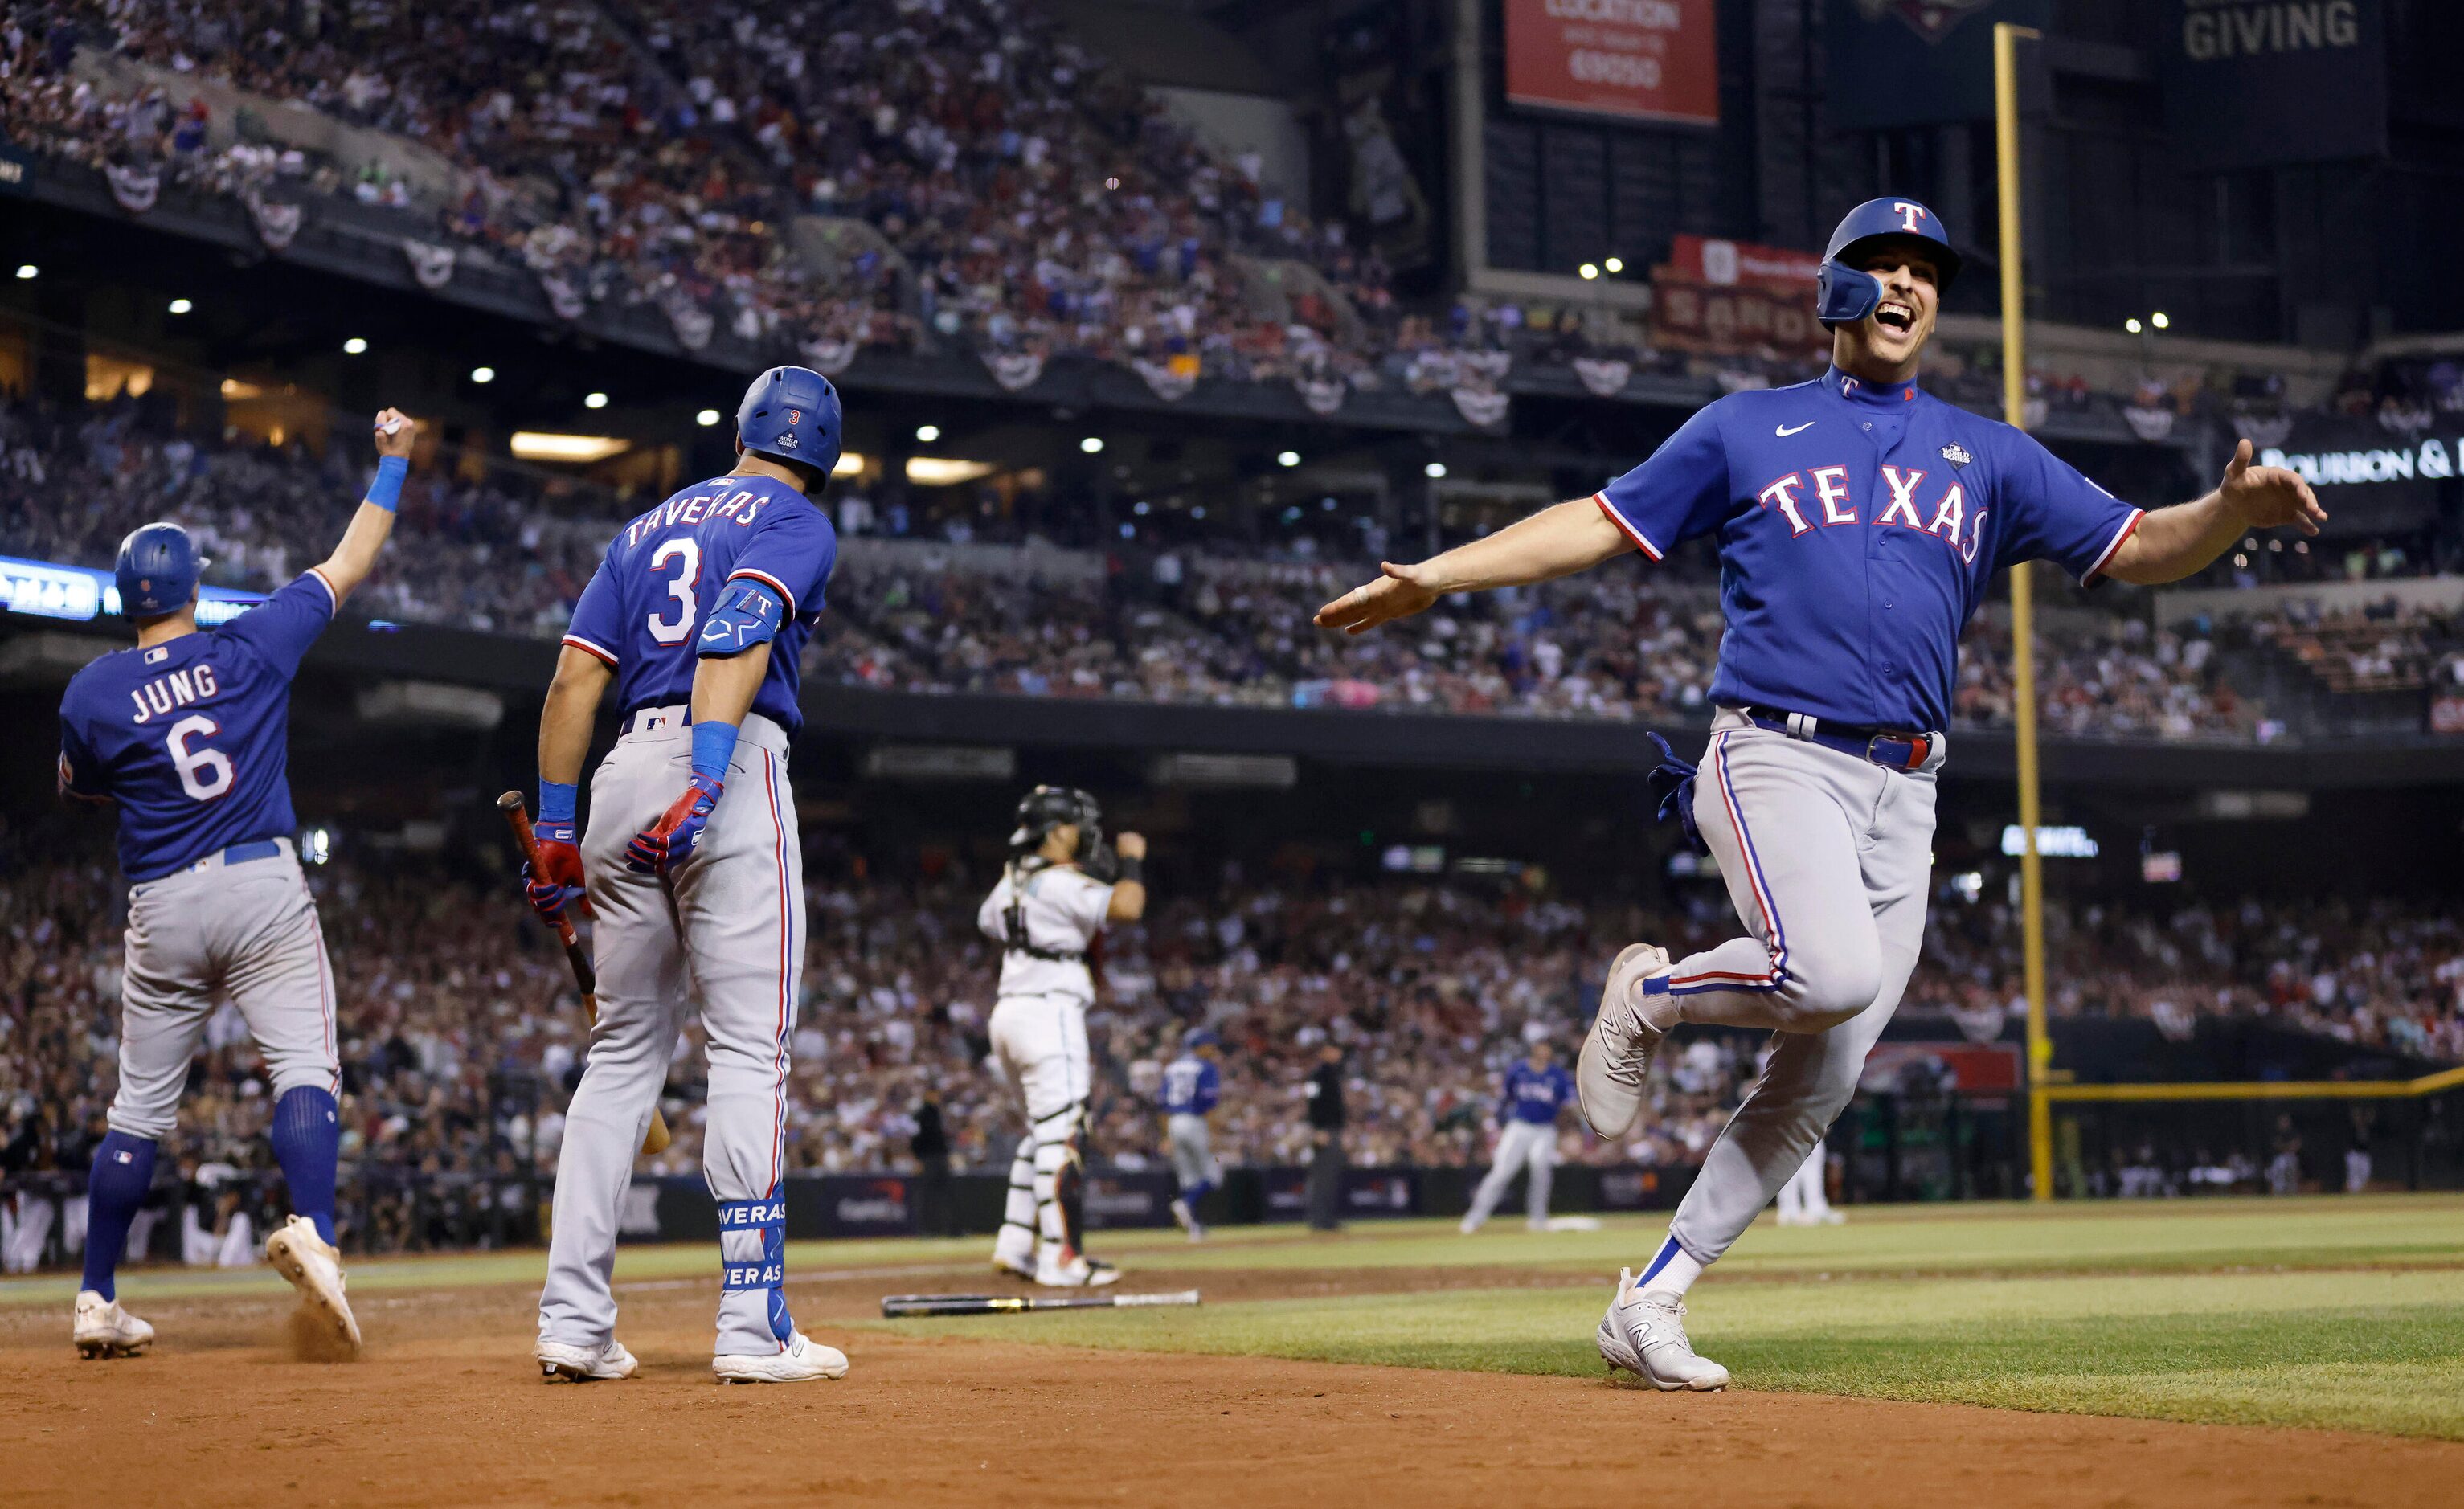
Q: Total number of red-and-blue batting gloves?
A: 2